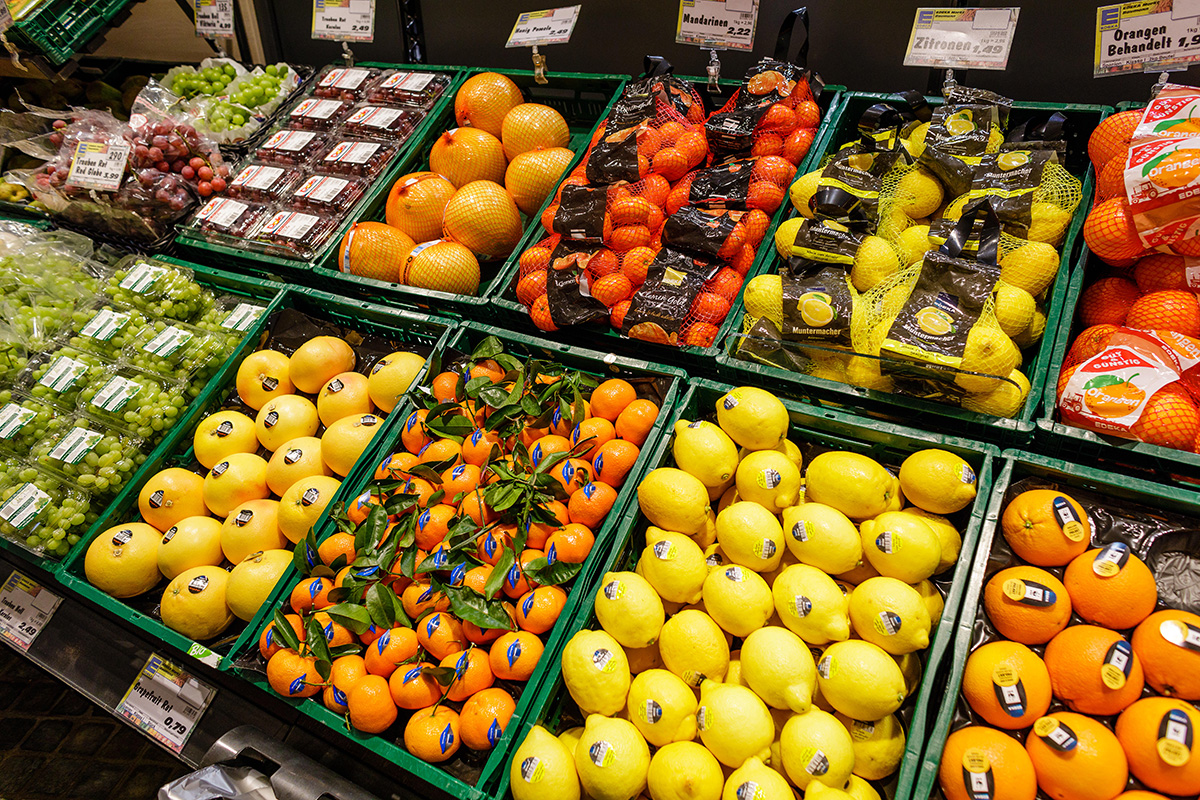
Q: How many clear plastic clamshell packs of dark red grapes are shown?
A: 10